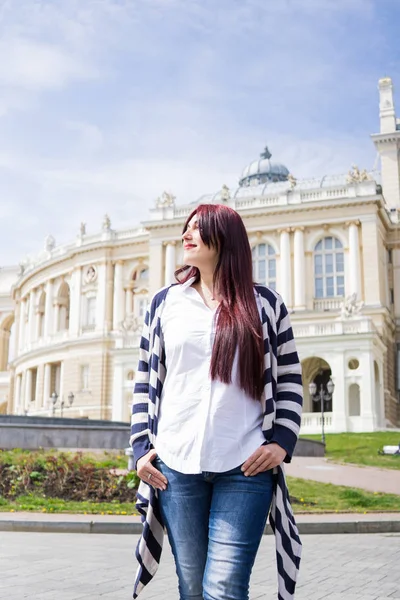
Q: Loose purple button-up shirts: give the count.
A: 0